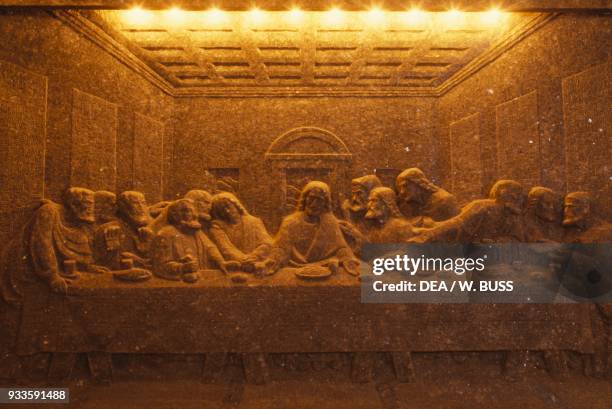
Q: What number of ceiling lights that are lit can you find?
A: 10